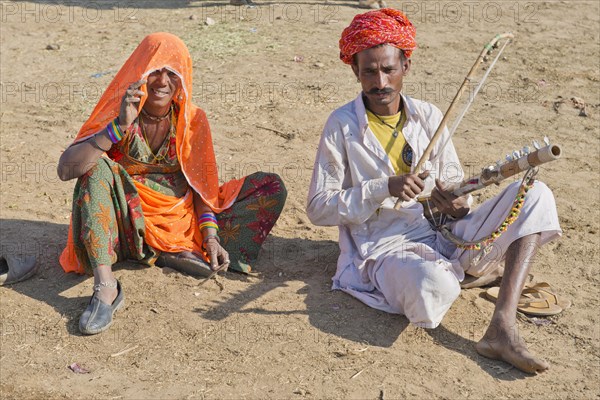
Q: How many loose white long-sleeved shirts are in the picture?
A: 1